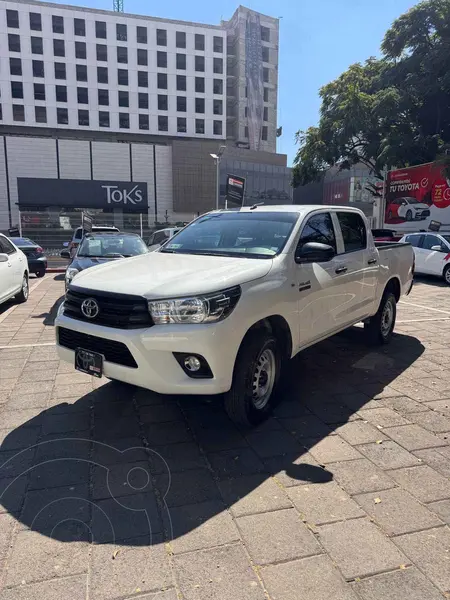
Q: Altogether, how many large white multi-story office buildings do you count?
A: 1